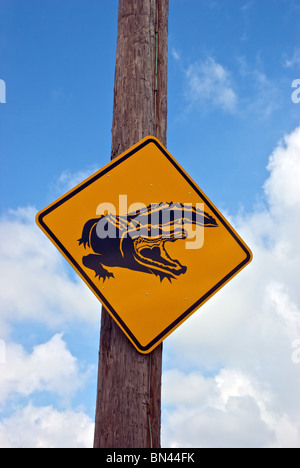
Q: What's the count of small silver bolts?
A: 6